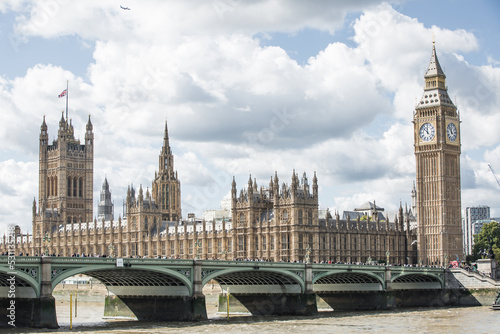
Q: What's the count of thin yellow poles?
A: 3